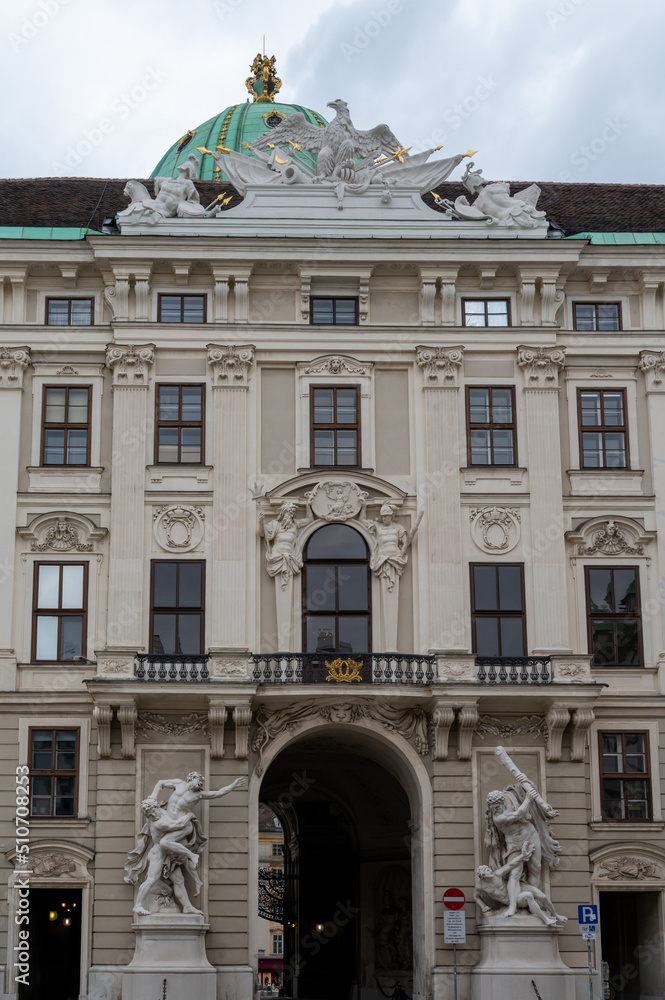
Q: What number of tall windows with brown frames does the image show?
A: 12